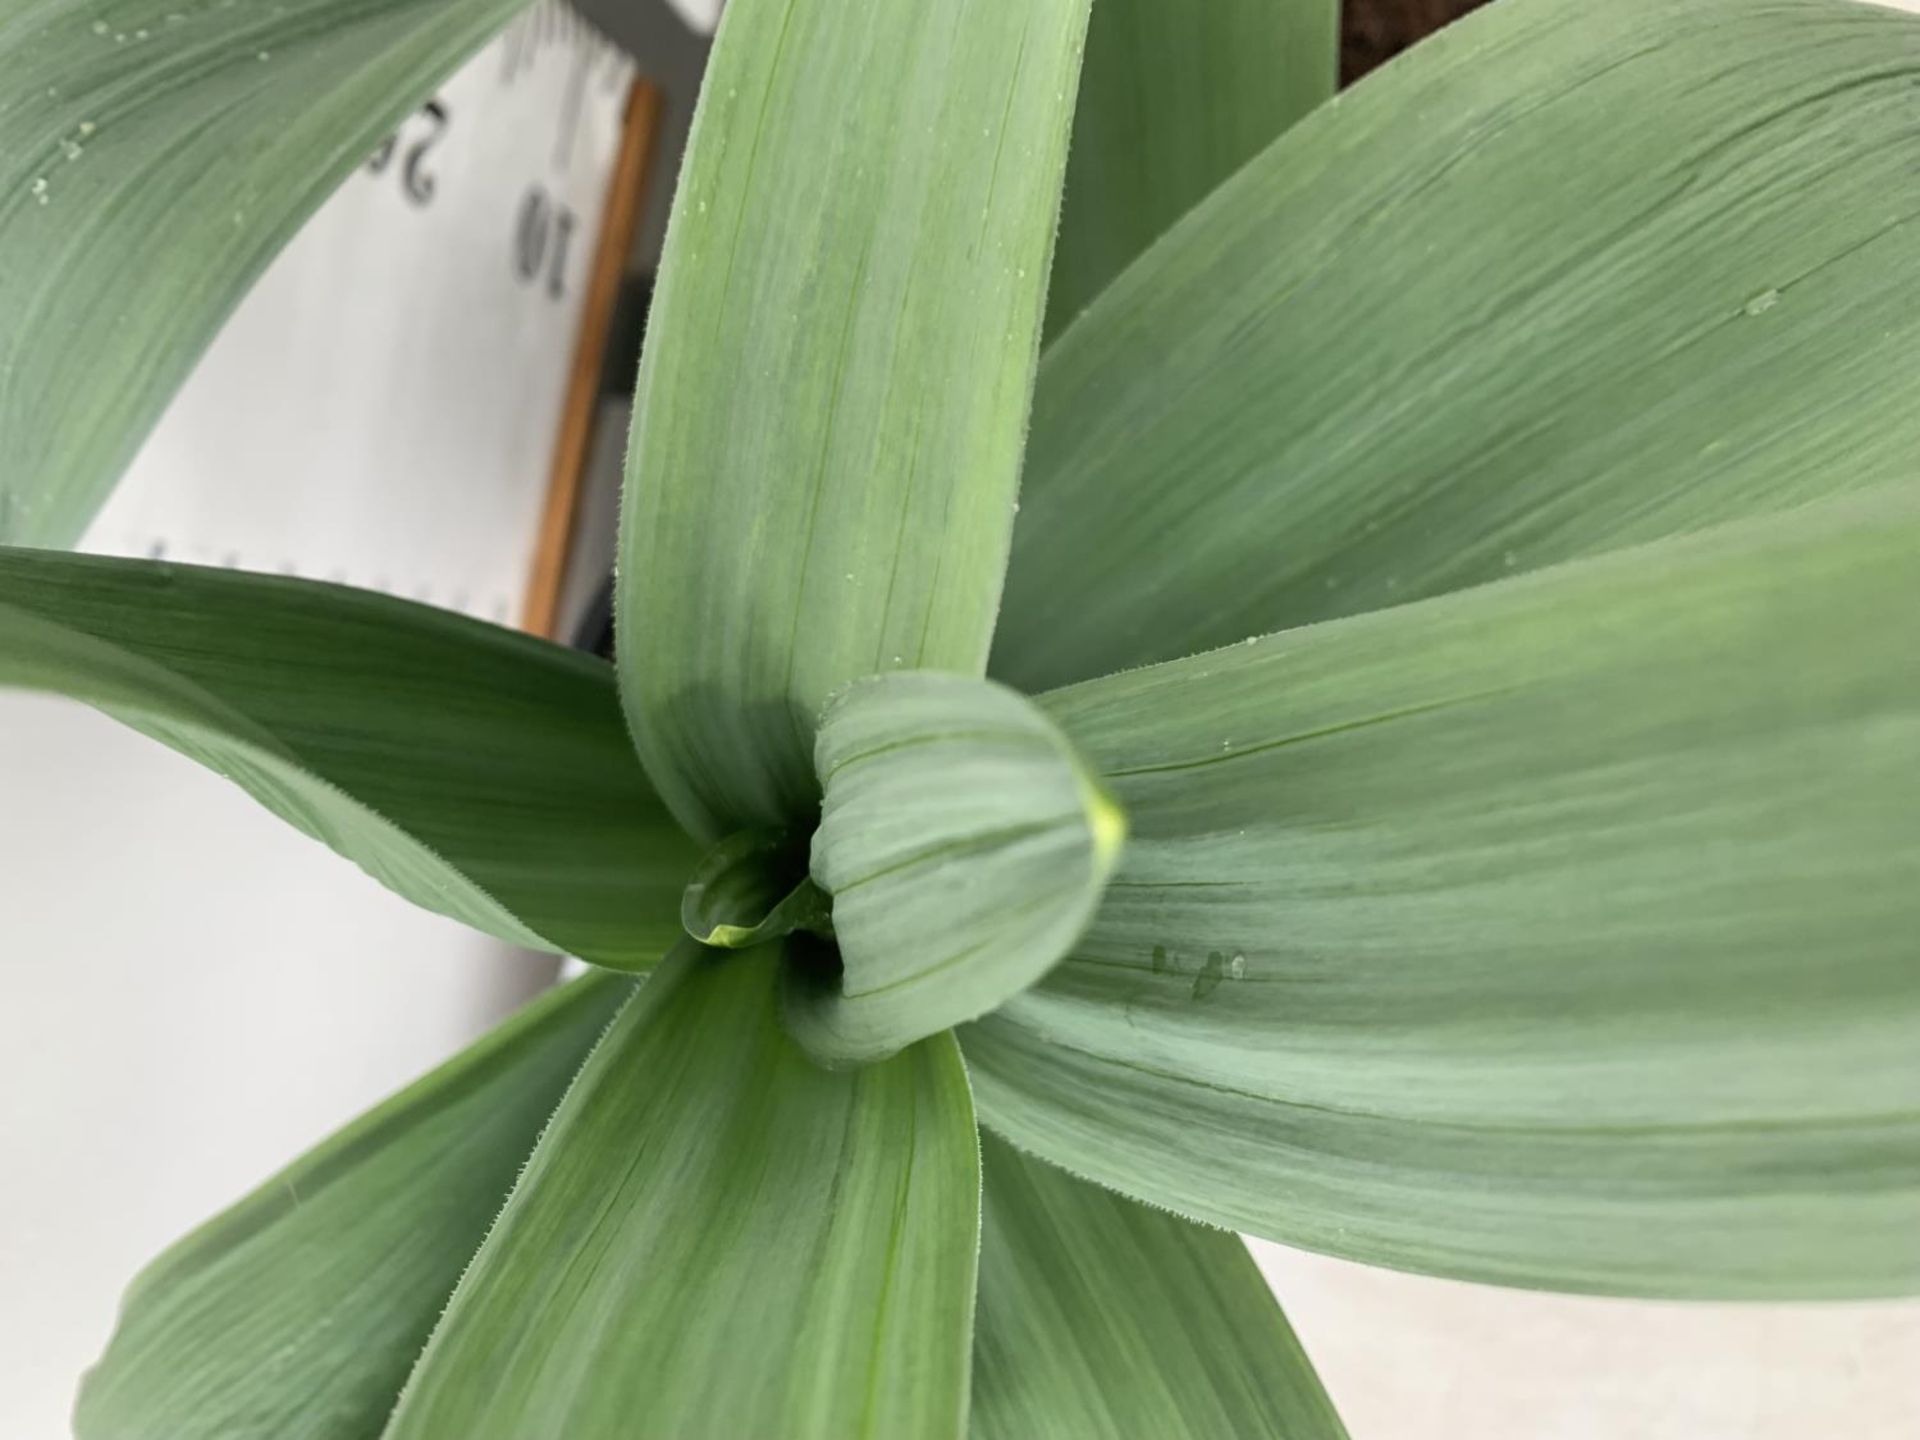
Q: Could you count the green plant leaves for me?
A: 11